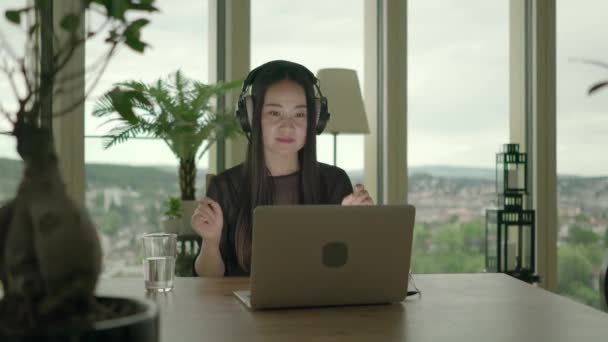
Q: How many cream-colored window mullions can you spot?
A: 4